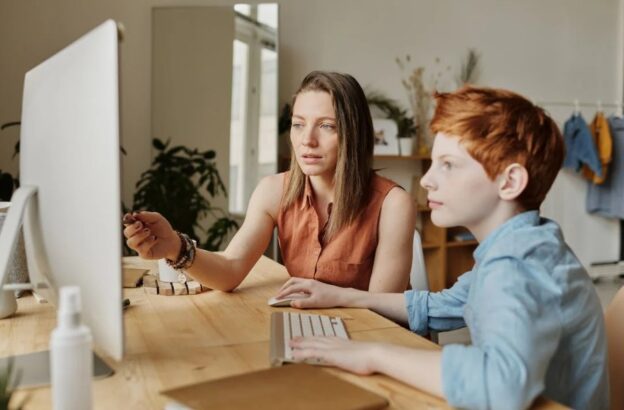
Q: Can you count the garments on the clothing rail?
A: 3